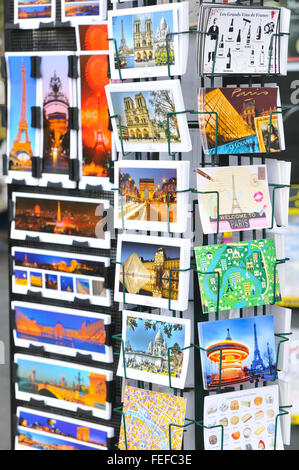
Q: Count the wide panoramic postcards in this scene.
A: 5